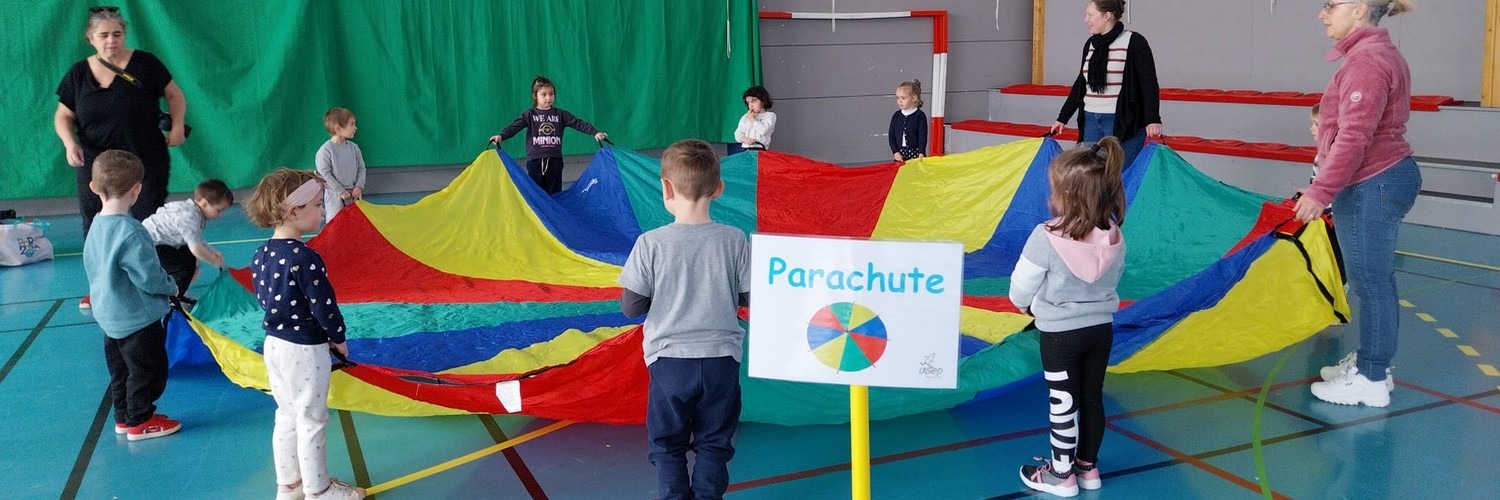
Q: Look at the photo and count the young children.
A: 10